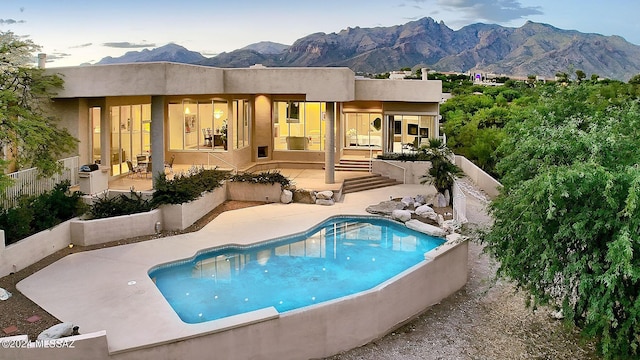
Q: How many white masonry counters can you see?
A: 1